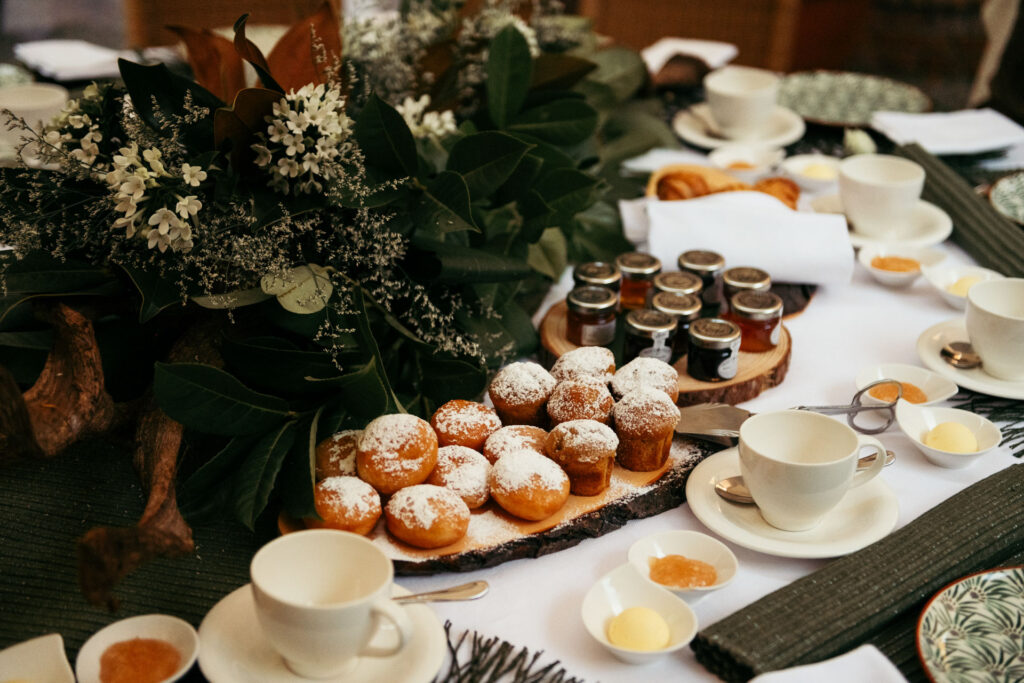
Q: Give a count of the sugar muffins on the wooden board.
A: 14